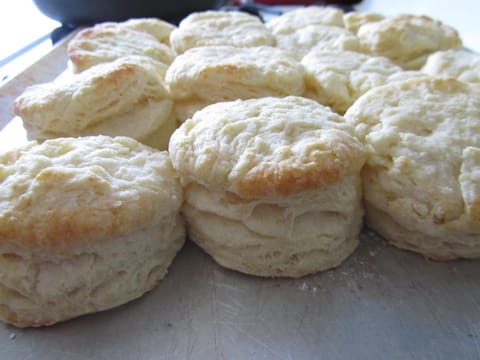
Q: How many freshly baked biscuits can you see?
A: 14